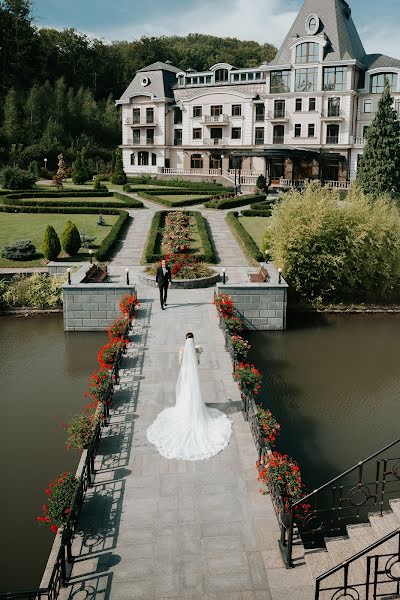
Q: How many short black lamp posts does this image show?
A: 6